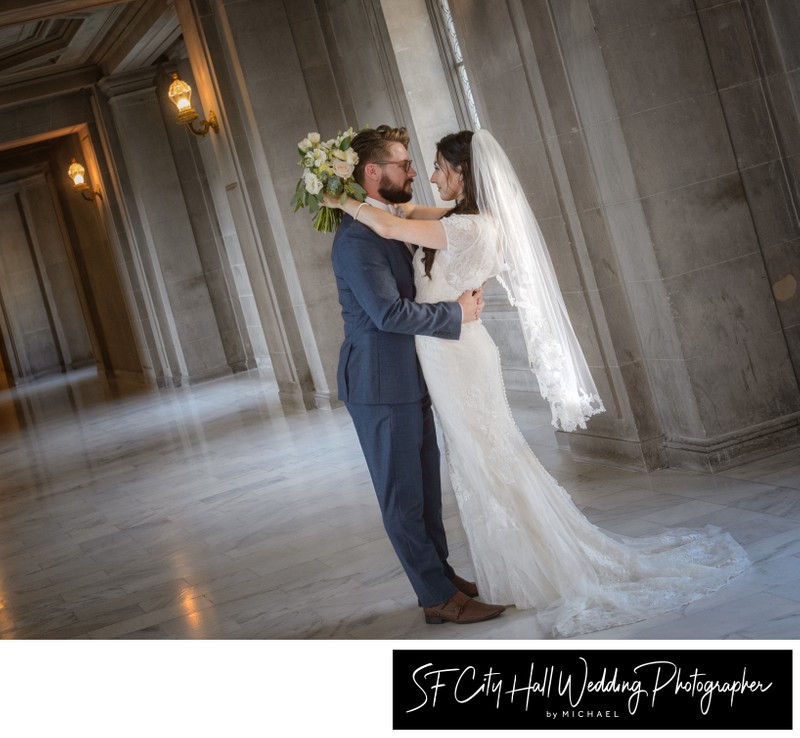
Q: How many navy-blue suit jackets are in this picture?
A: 1